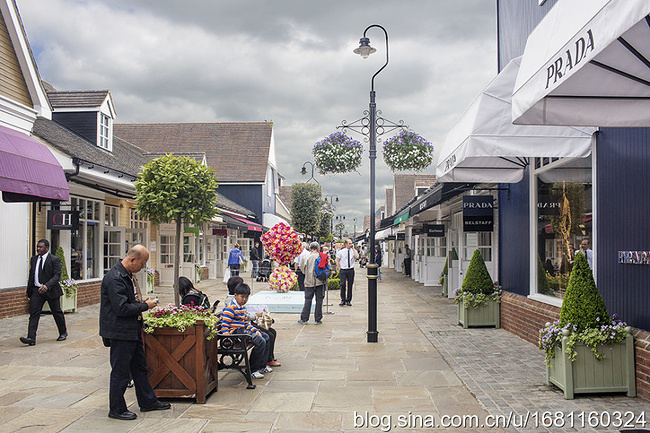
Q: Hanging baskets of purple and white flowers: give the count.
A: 2